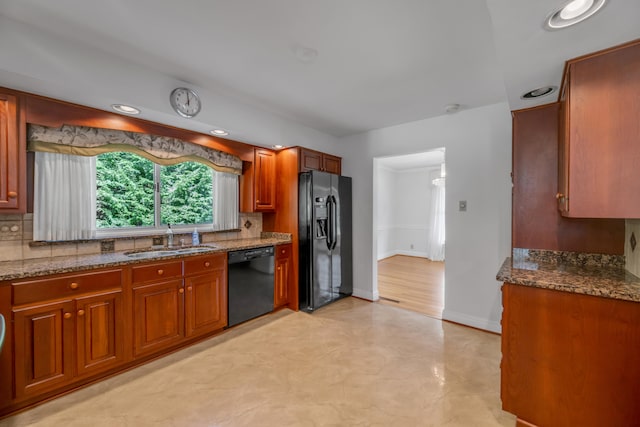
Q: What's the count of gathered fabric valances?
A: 1